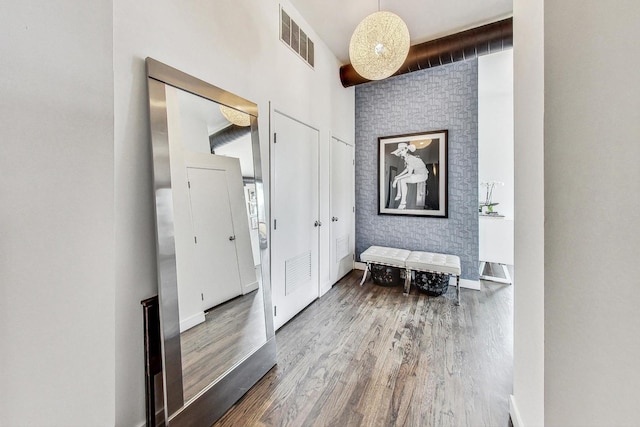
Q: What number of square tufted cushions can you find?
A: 2